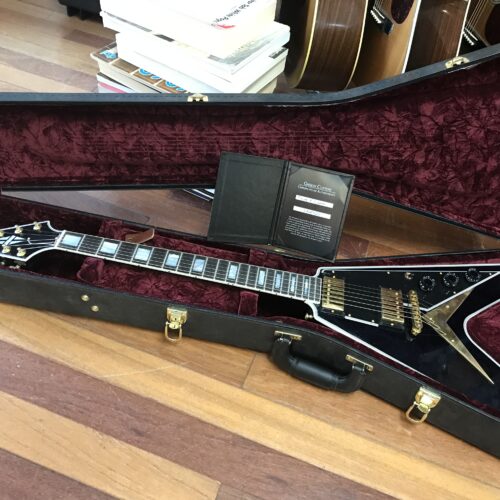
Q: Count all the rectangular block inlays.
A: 10